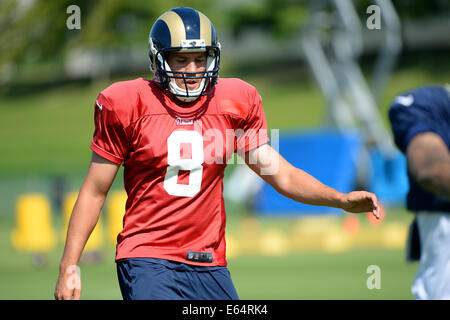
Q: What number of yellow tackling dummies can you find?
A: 3